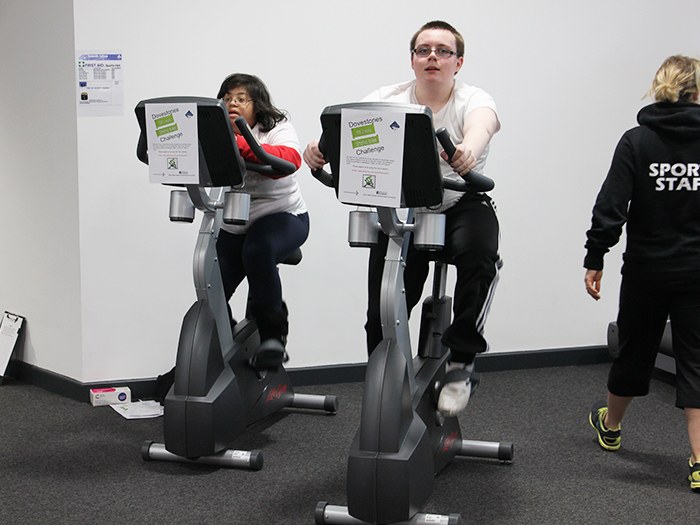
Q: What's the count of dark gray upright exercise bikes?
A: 2